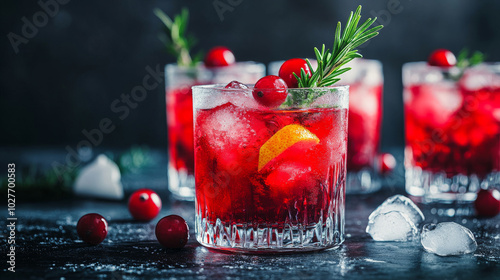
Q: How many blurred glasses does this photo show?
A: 3